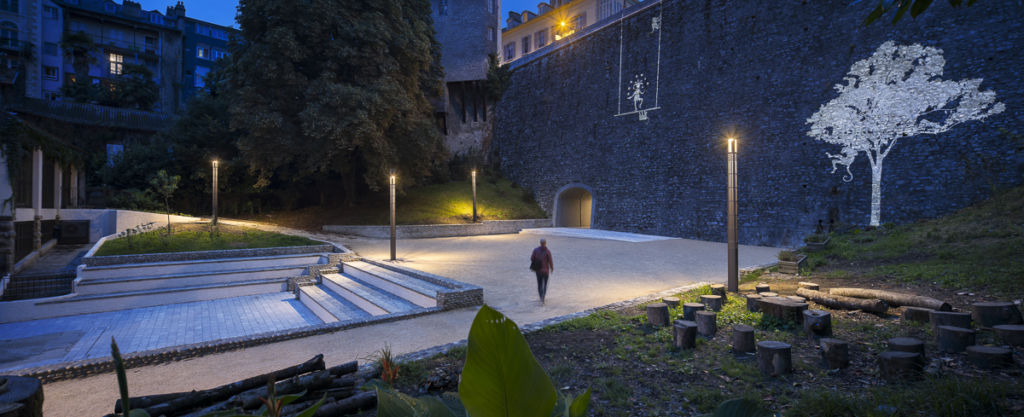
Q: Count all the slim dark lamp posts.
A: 4